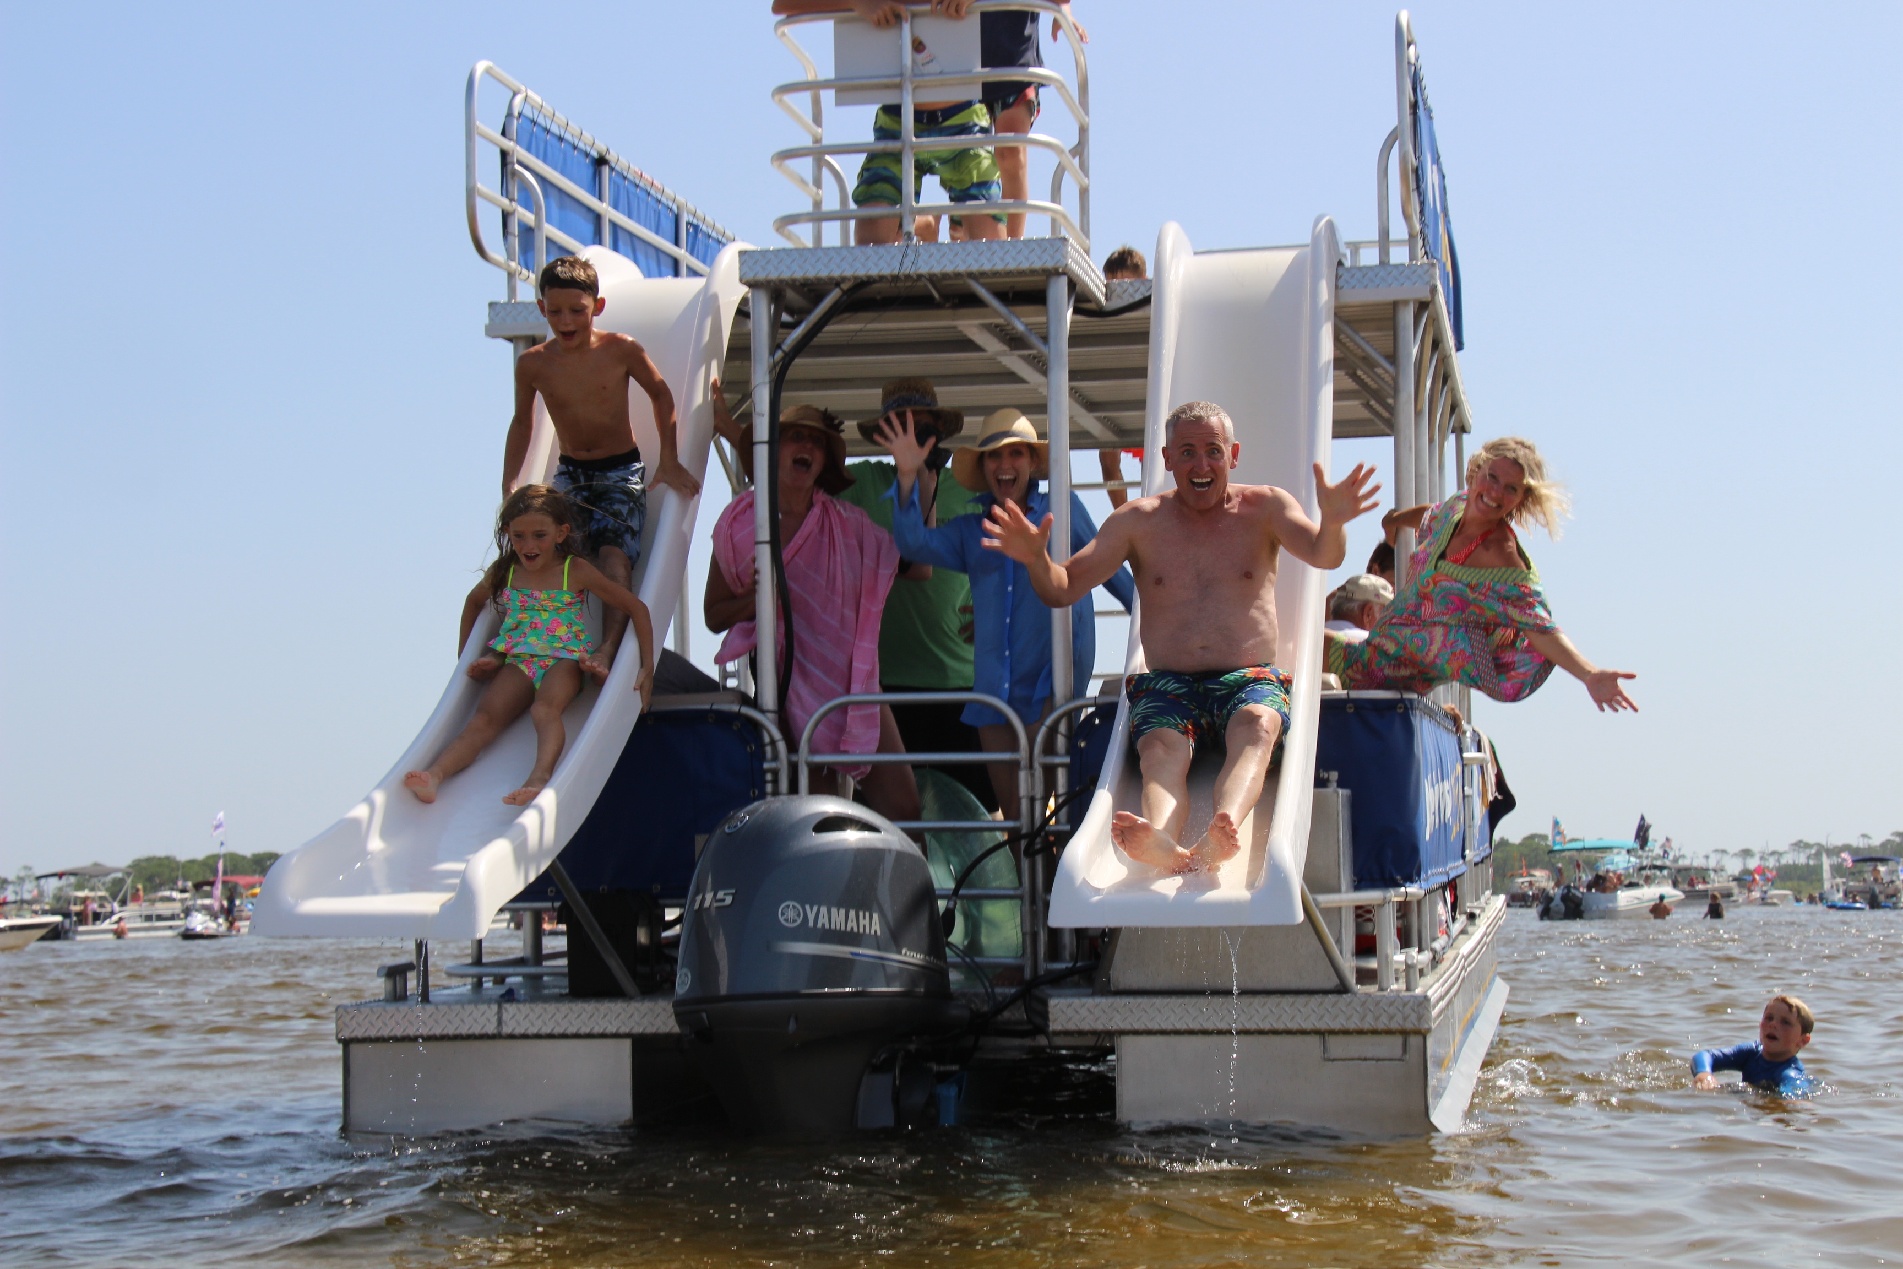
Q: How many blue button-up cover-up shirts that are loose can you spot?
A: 1